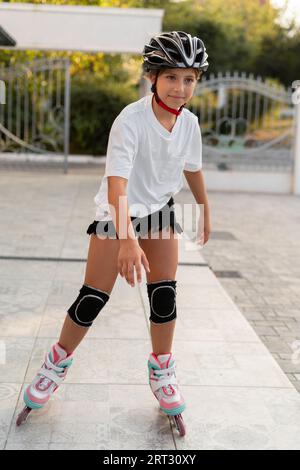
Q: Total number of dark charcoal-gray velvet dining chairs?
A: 0